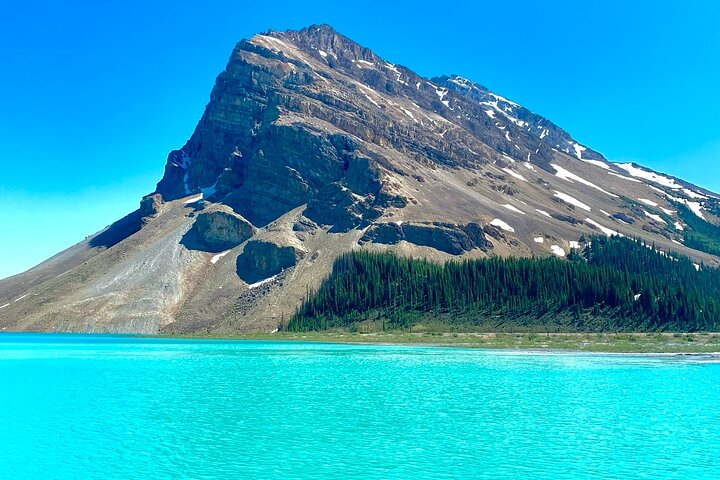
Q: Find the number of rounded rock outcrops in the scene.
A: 2